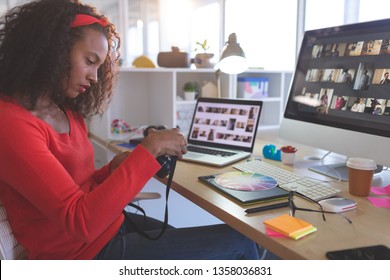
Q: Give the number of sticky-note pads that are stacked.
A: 3